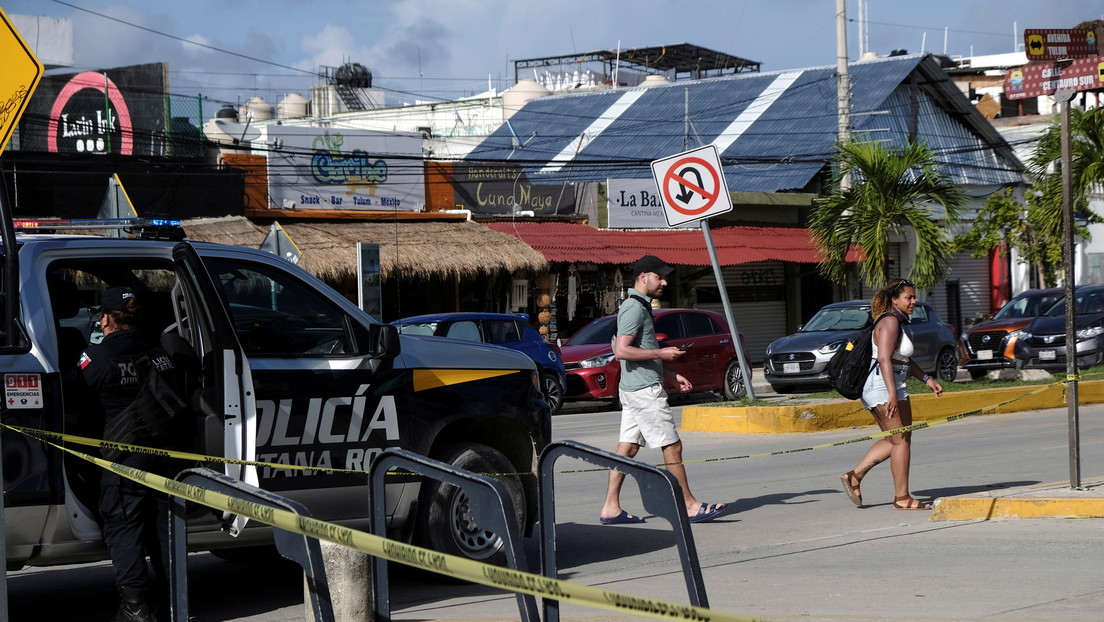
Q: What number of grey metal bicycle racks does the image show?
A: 3